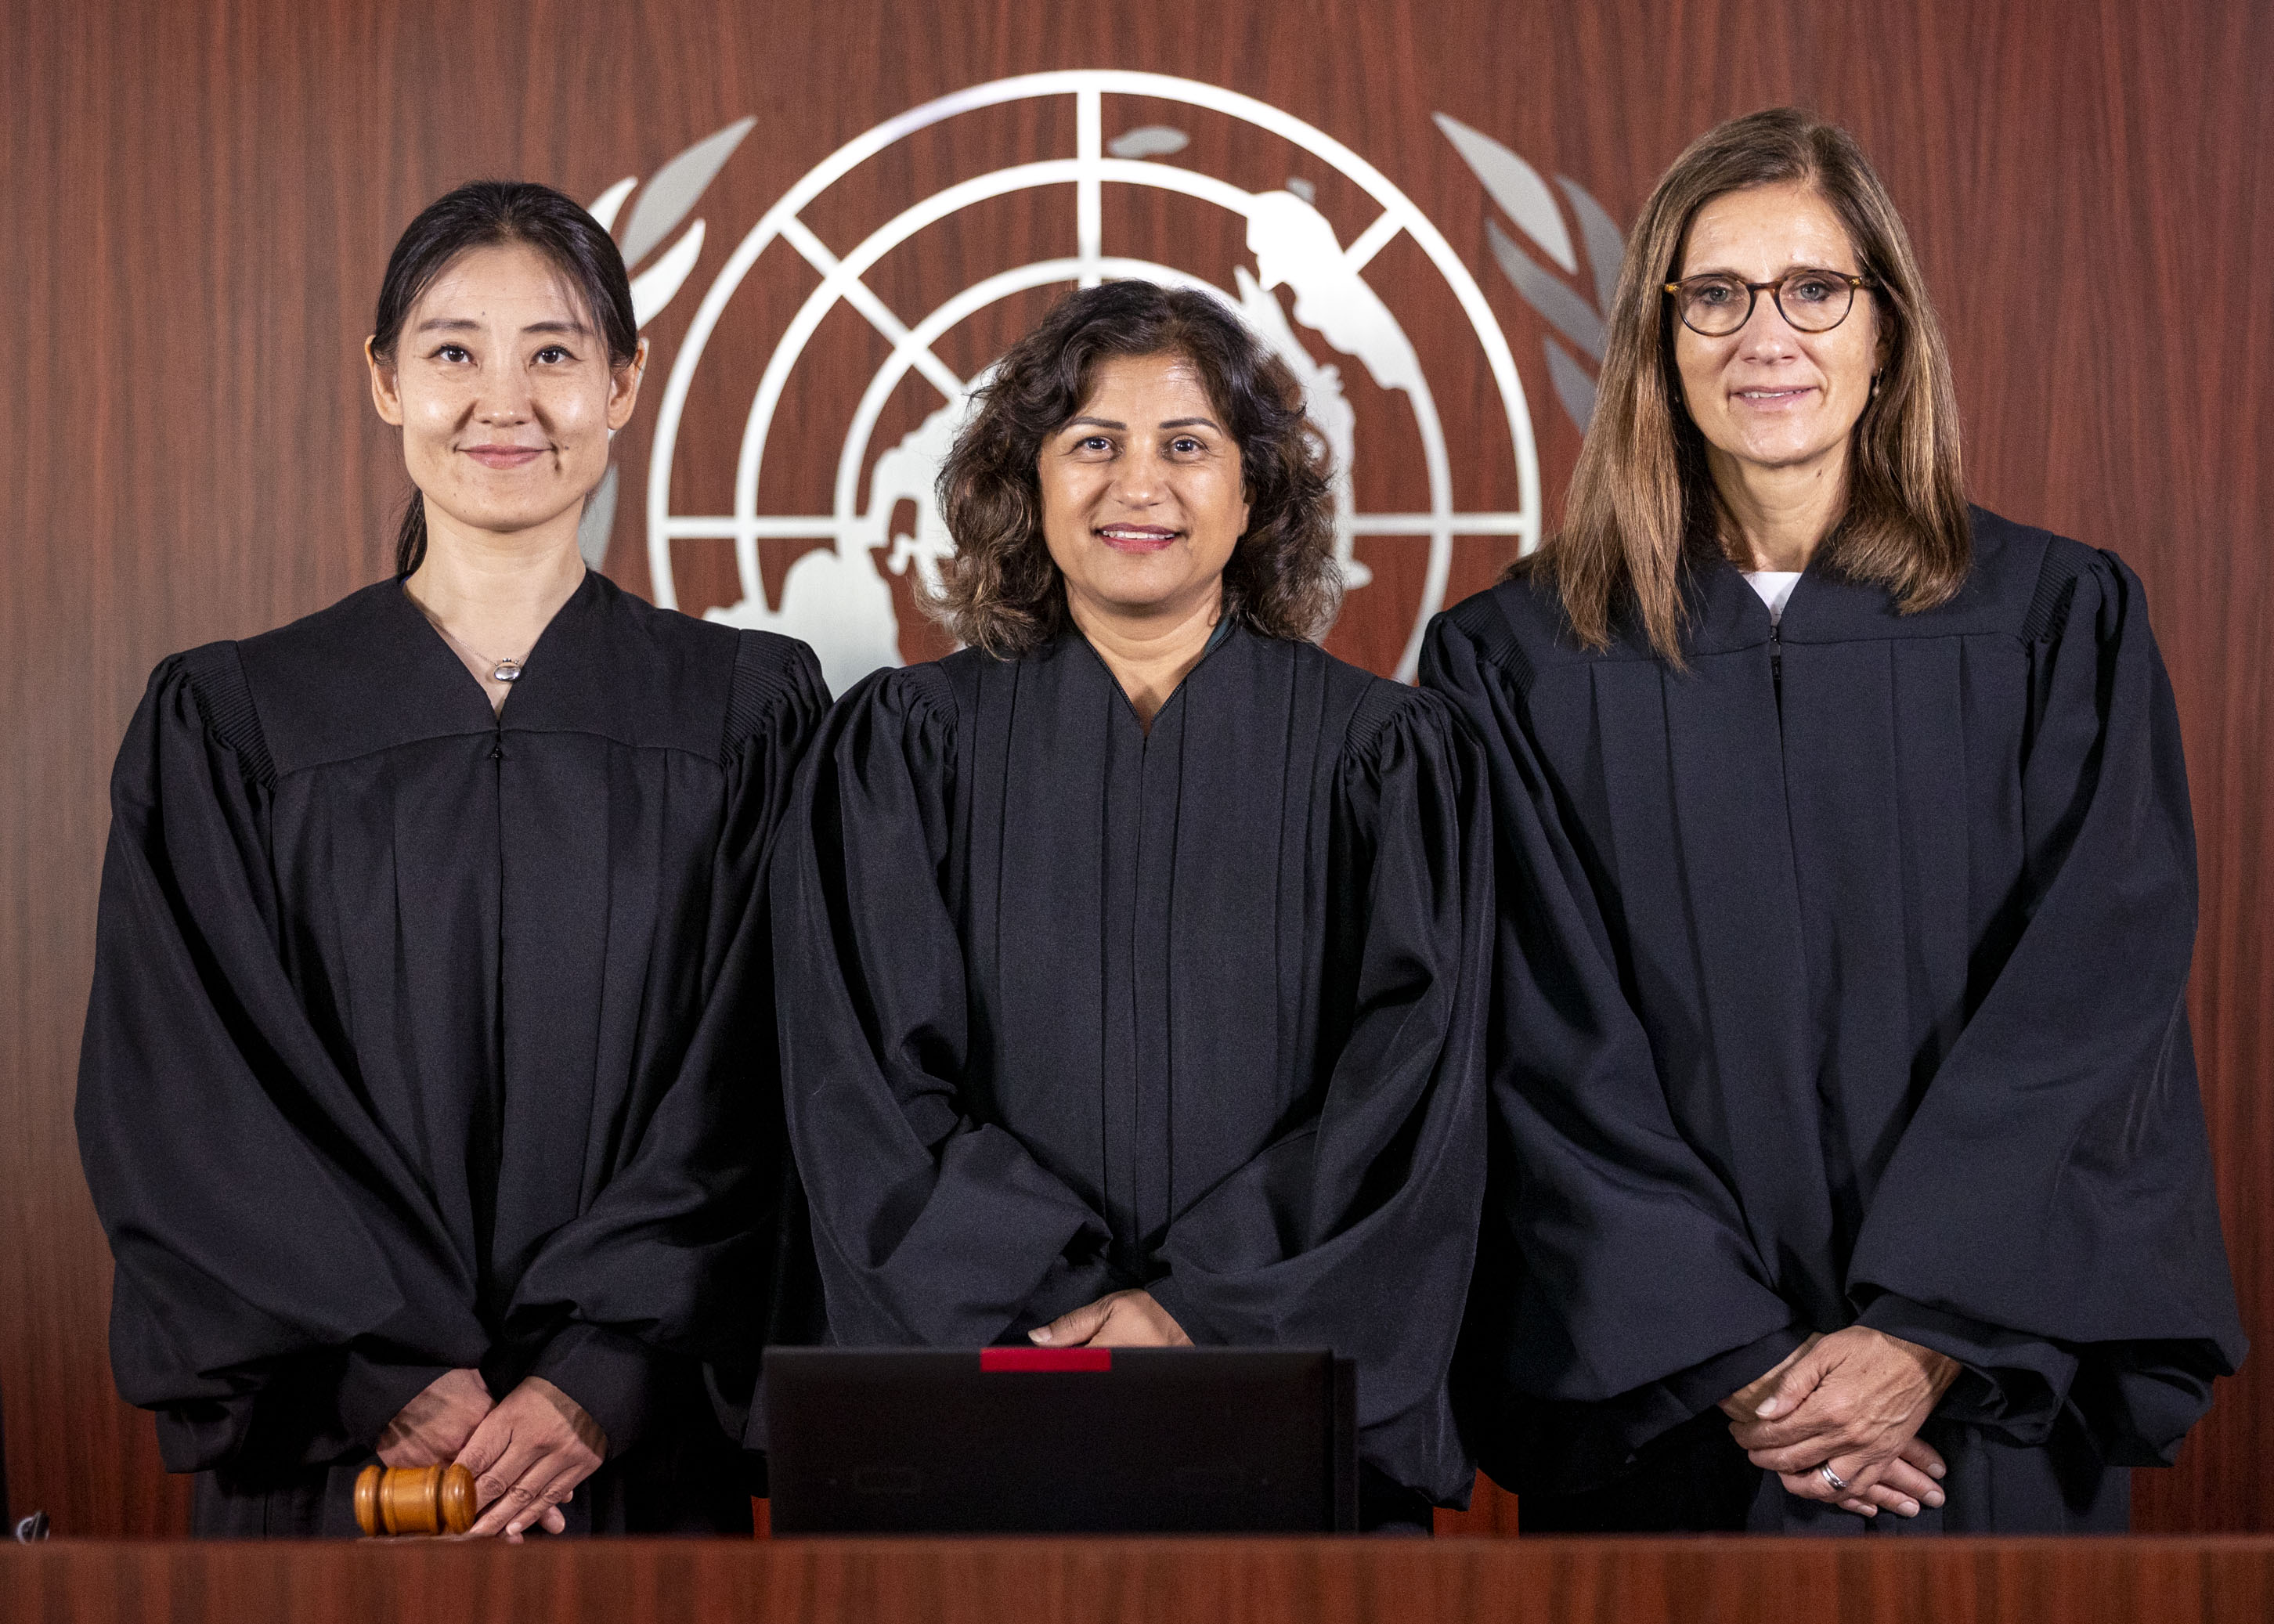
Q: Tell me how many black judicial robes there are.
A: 3